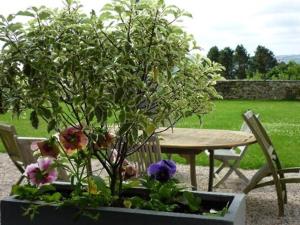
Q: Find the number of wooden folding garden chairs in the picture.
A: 4